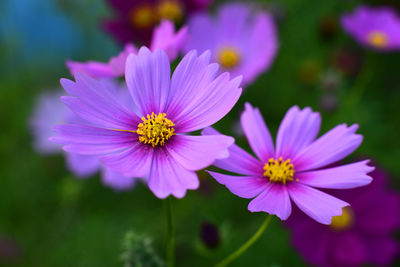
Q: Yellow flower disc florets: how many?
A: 7